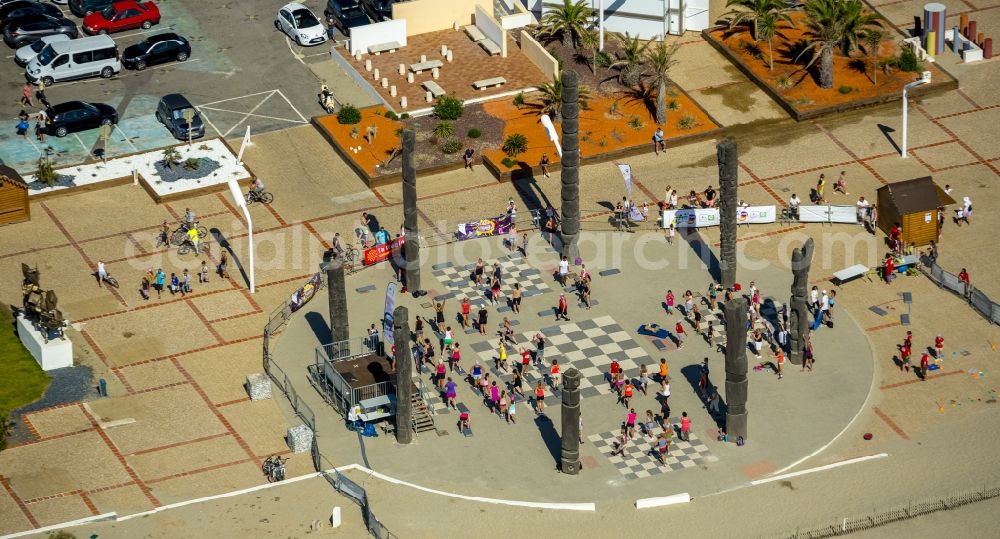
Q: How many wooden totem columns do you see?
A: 8